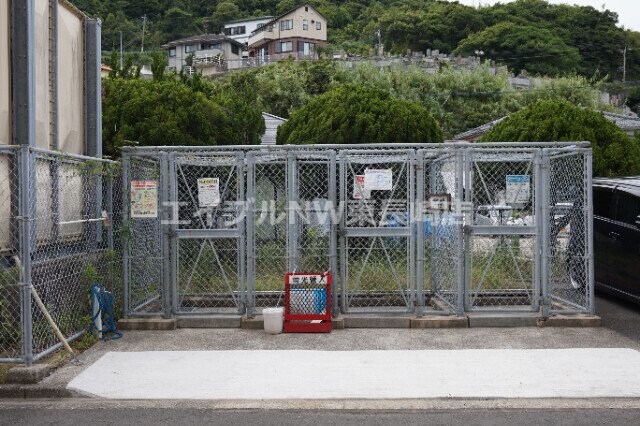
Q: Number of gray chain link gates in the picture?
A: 3